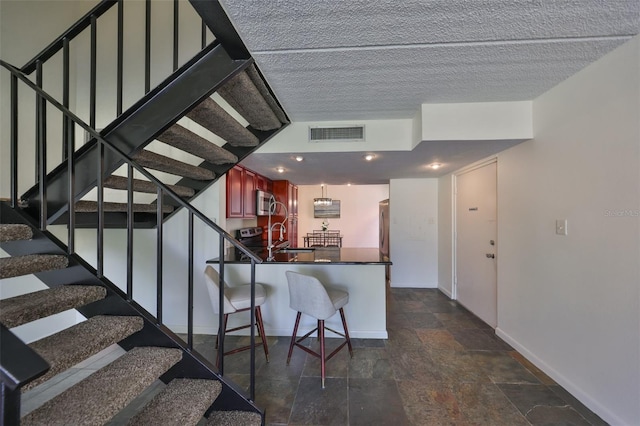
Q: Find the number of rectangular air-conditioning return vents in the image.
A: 1